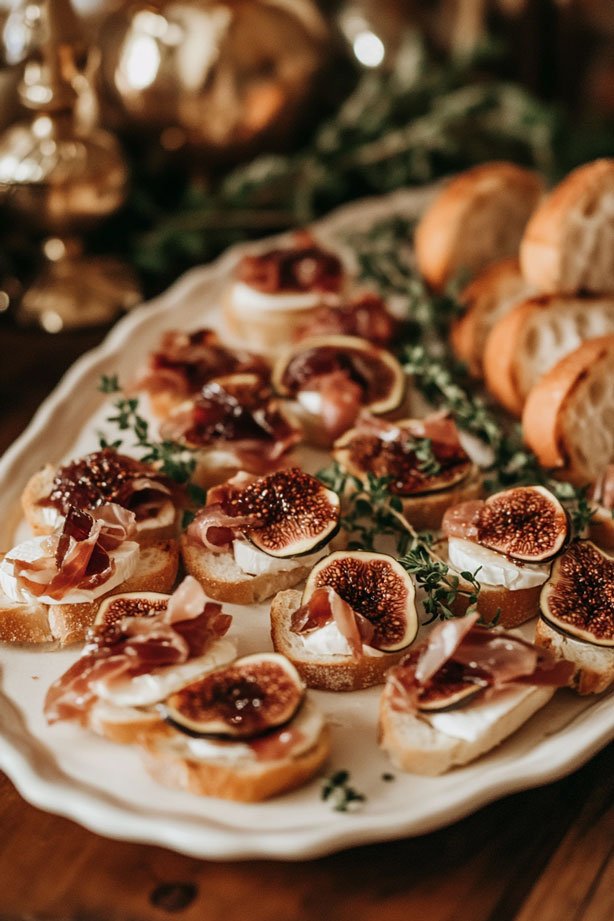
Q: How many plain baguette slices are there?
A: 5